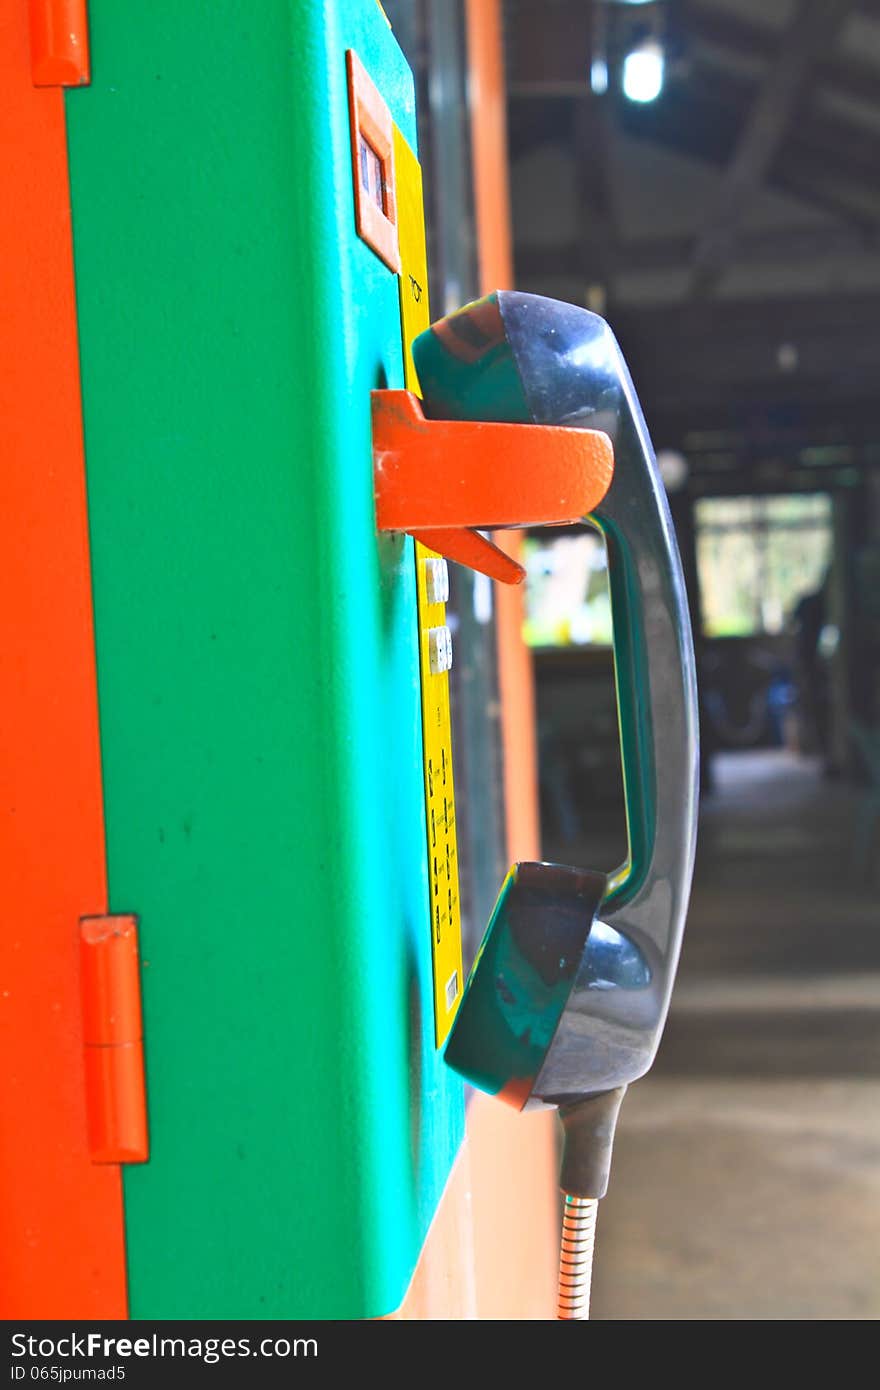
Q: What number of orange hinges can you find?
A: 2